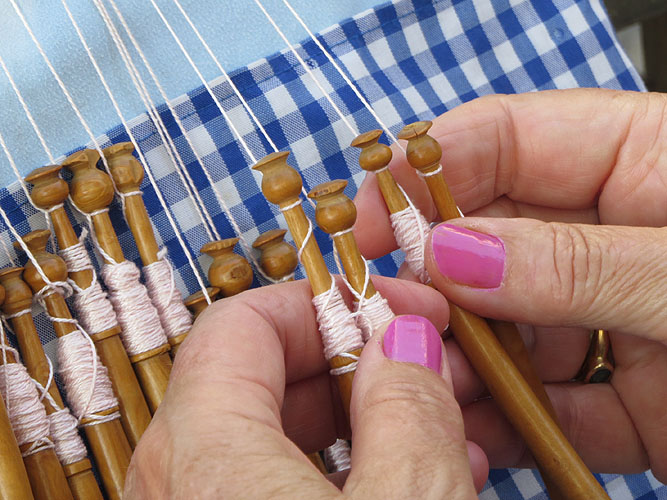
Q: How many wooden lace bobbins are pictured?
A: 14